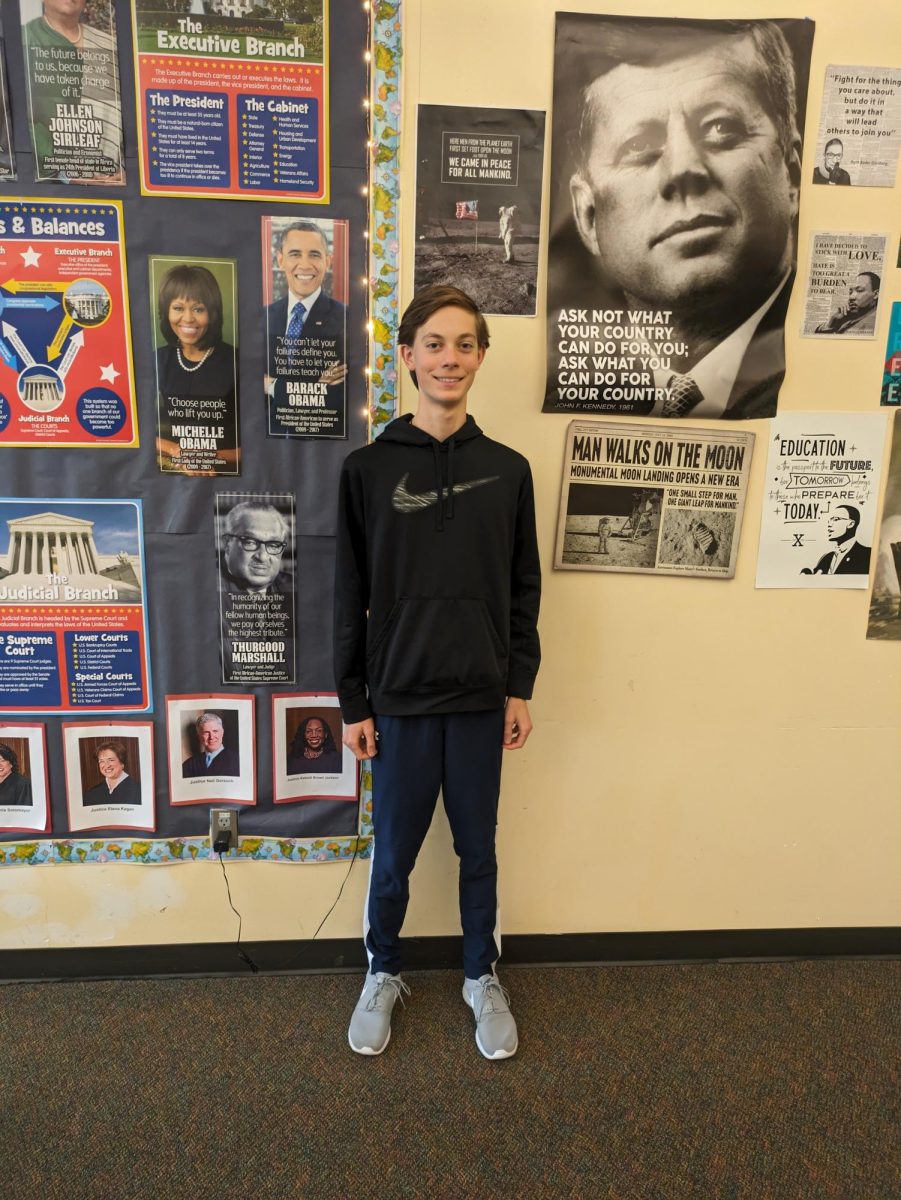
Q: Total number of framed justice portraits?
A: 4